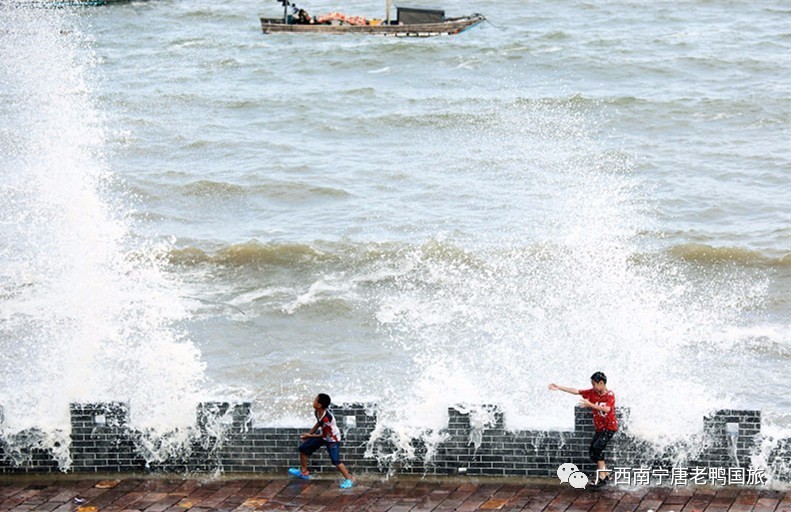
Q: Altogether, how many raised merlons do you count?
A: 6